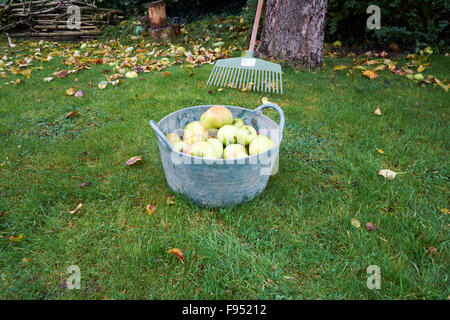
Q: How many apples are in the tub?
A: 11